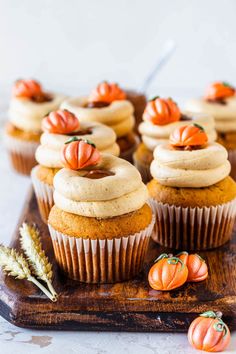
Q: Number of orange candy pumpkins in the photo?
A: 10